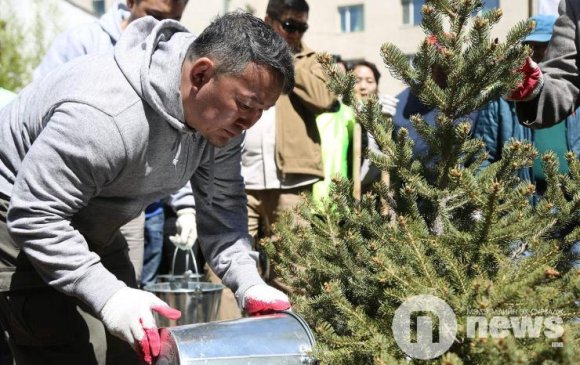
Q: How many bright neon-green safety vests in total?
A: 1